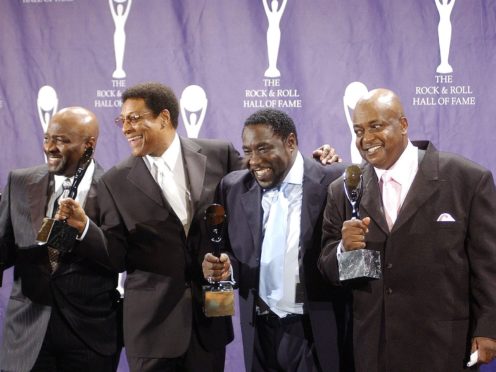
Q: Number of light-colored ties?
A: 3